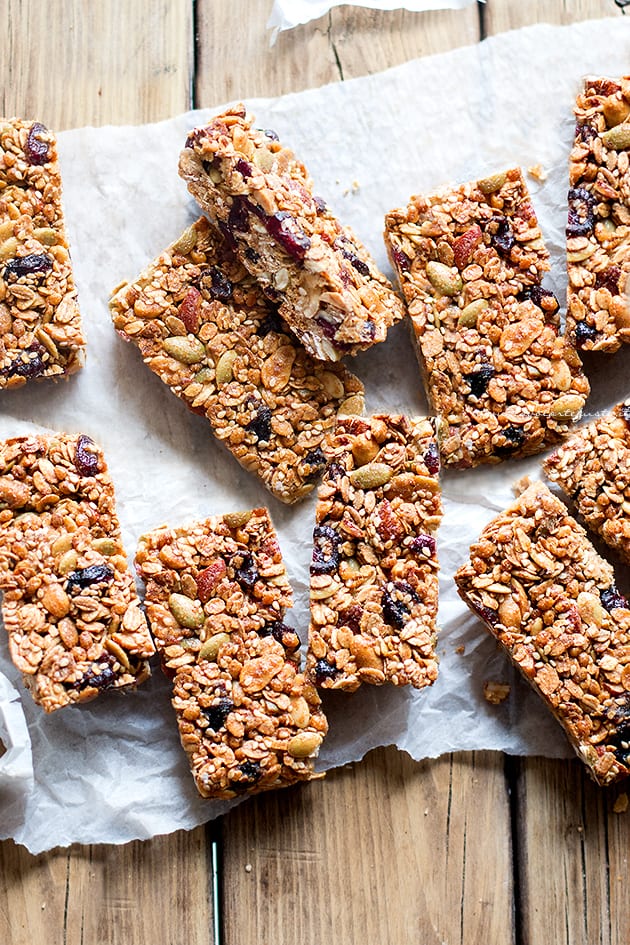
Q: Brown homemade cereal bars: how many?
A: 10